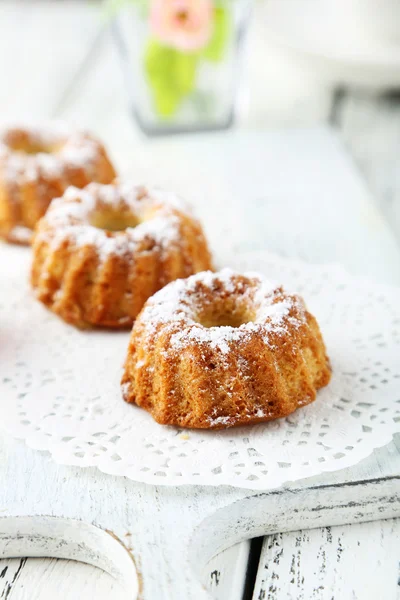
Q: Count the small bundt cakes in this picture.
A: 3